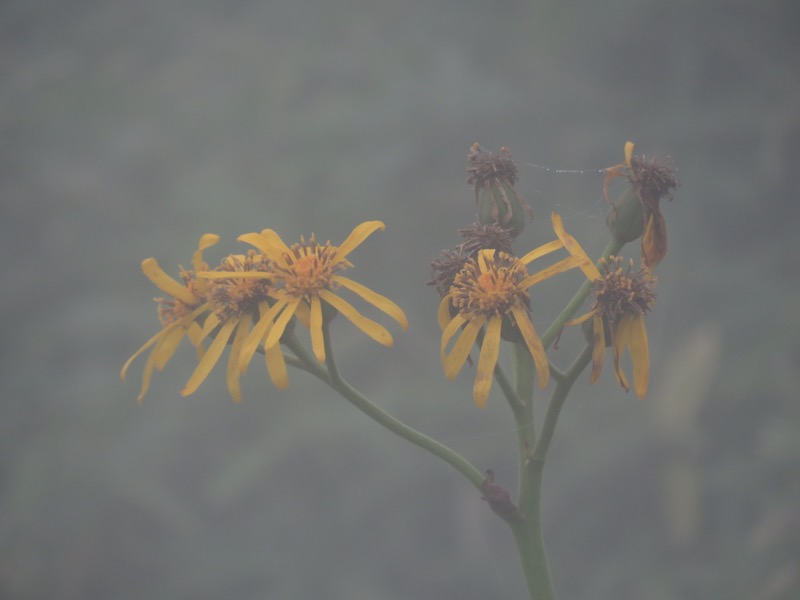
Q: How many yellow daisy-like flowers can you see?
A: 5